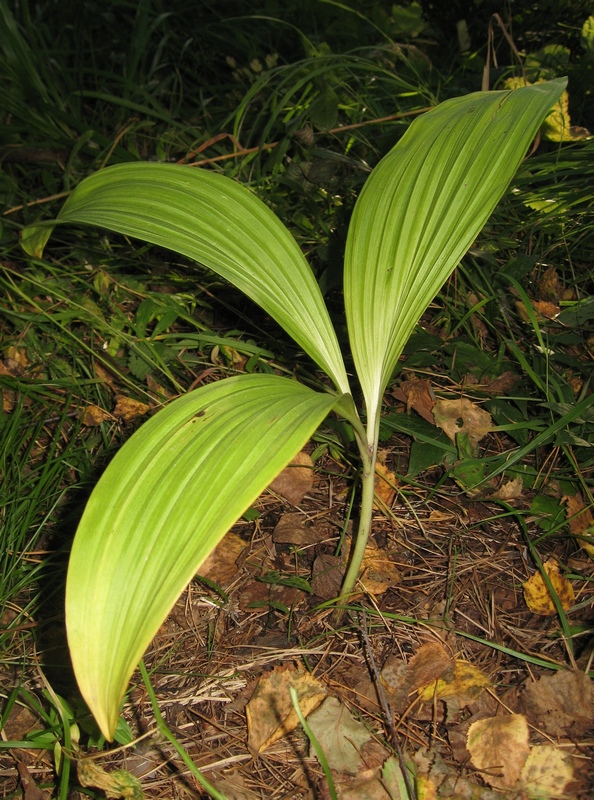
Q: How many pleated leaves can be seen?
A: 3